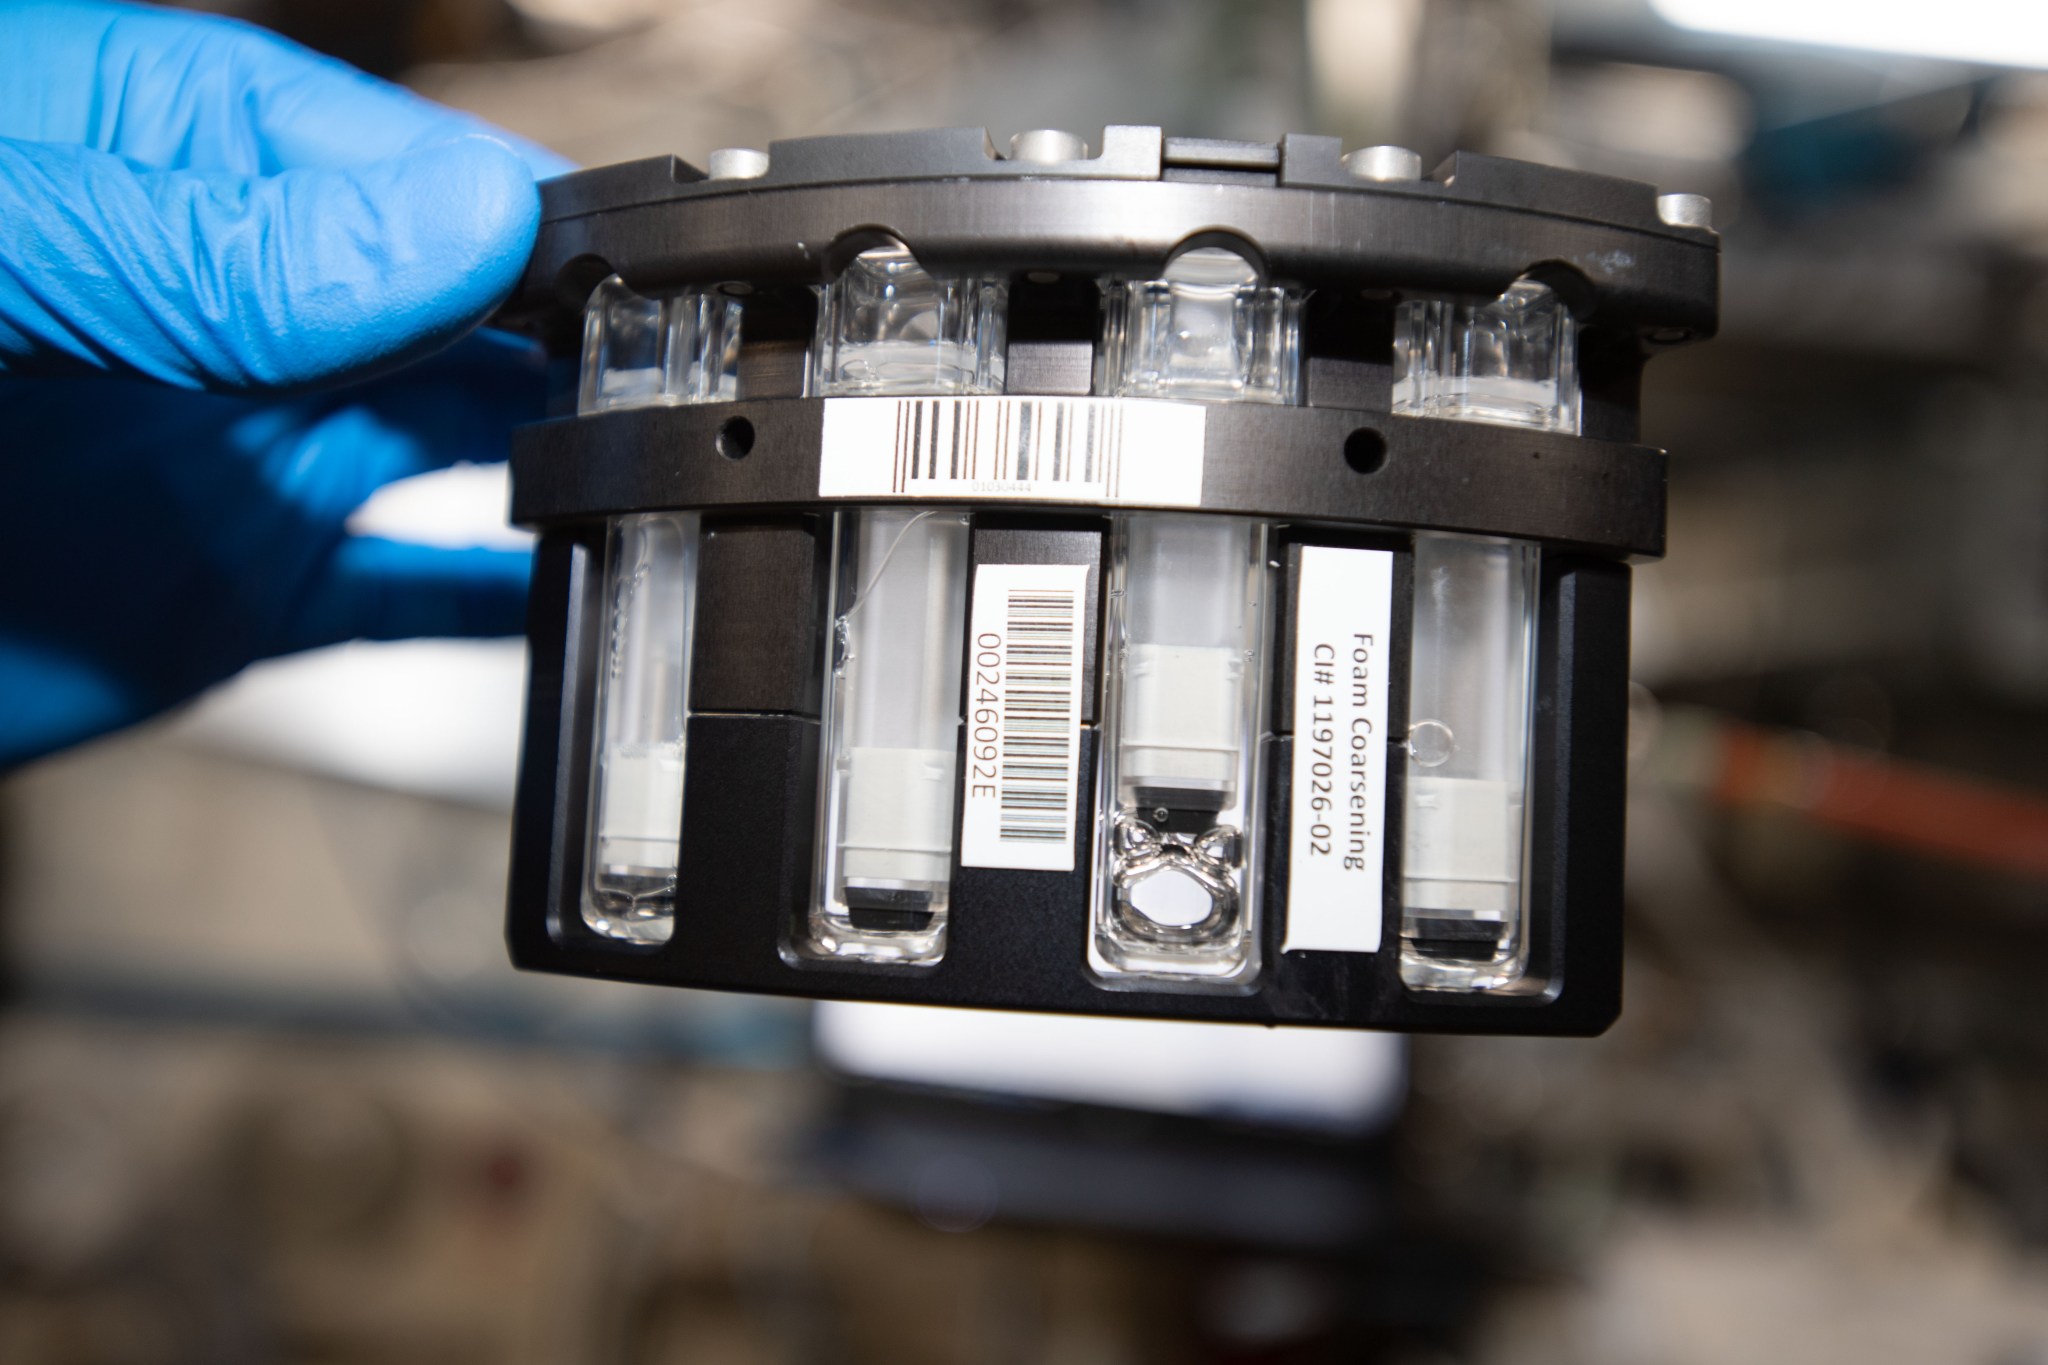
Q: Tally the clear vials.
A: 4